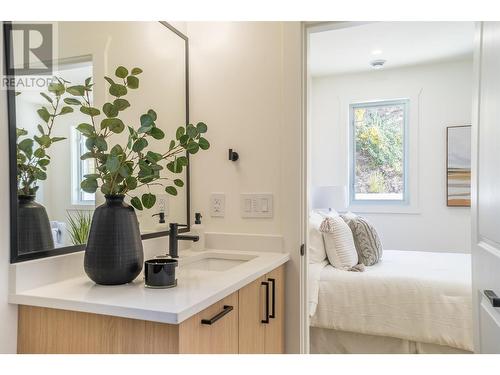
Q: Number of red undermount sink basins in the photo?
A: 0